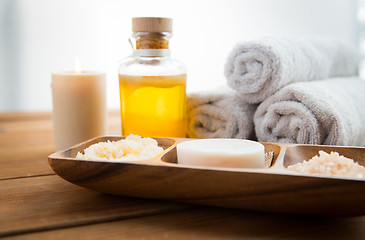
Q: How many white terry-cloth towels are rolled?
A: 3